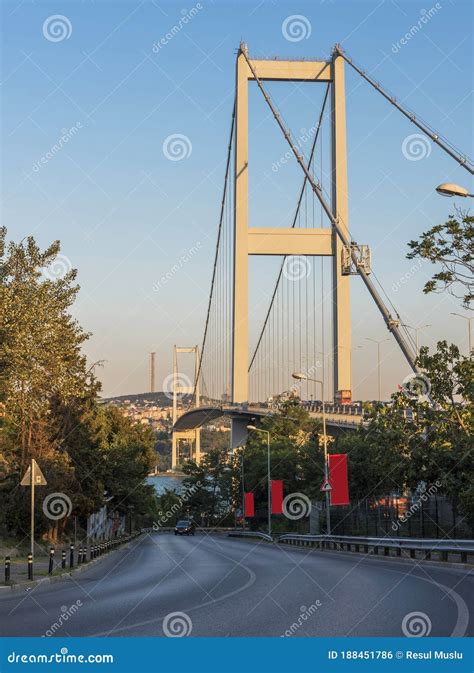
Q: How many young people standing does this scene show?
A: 0